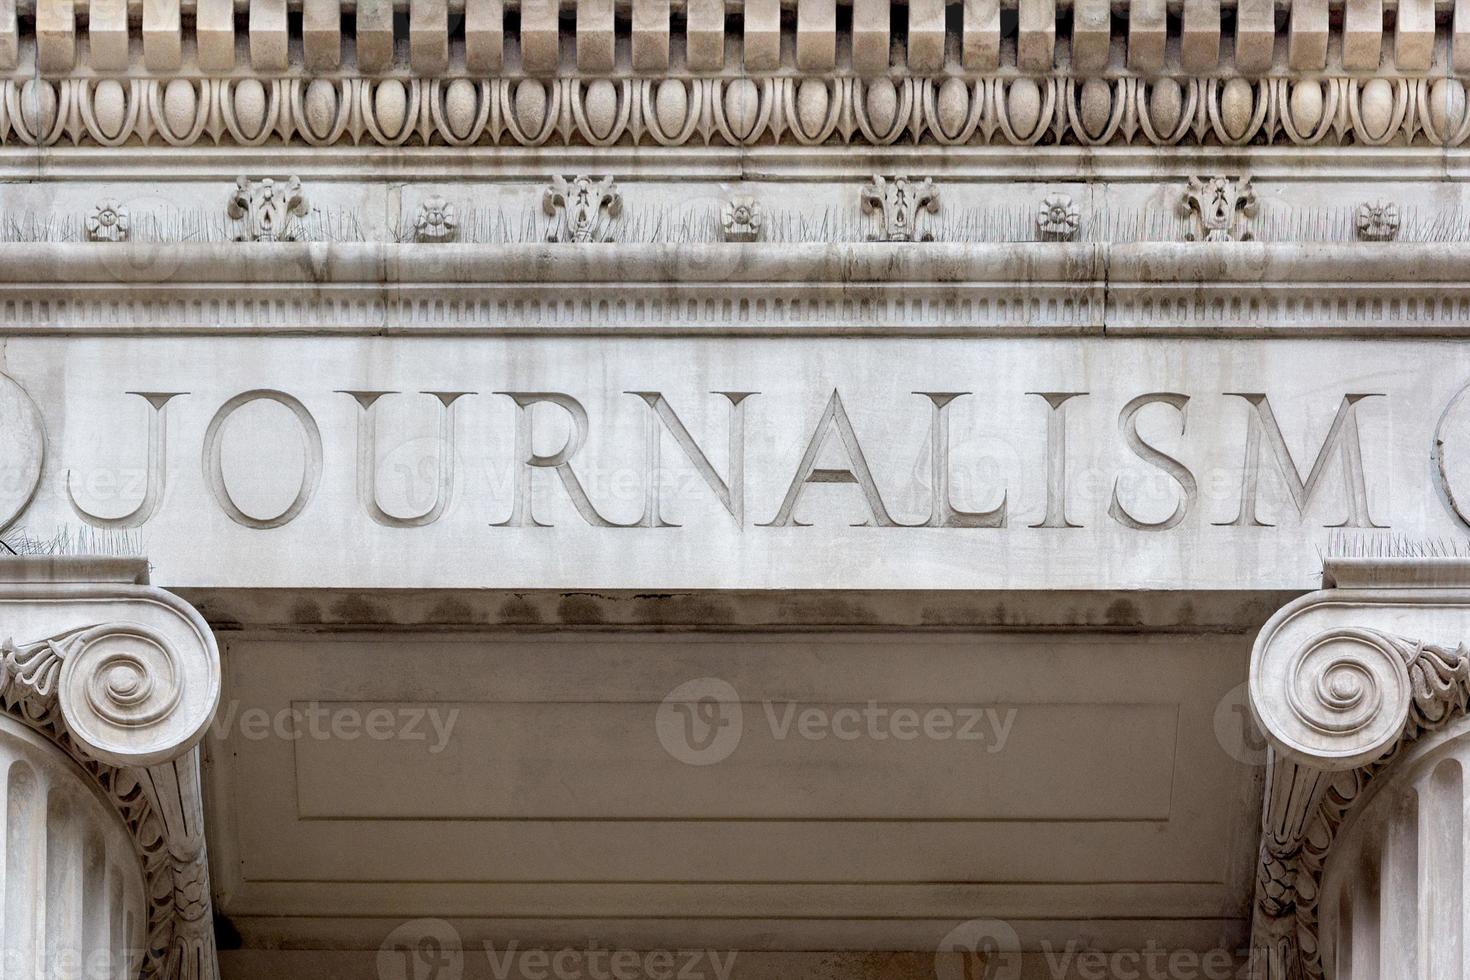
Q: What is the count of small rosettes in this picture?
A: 5